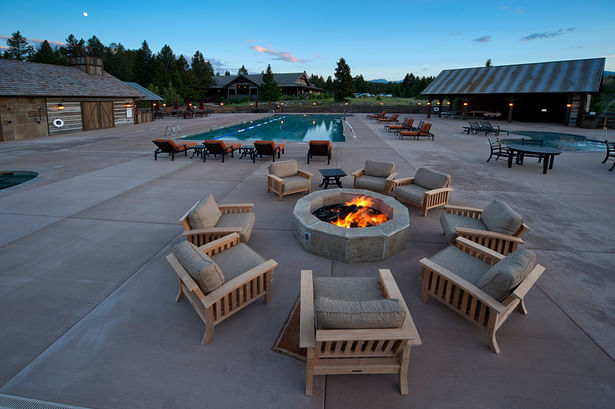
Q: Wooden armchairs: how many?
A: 8